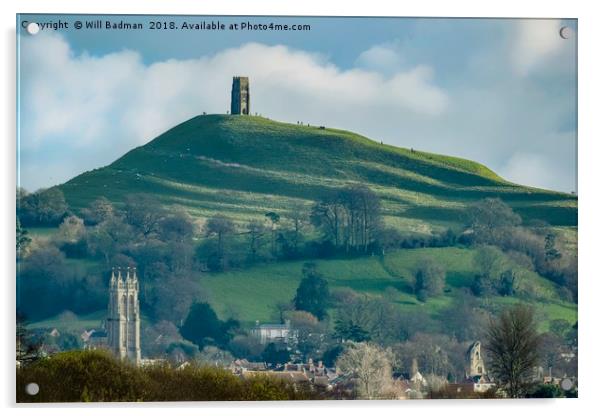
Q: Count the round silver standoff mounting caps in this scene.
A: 4